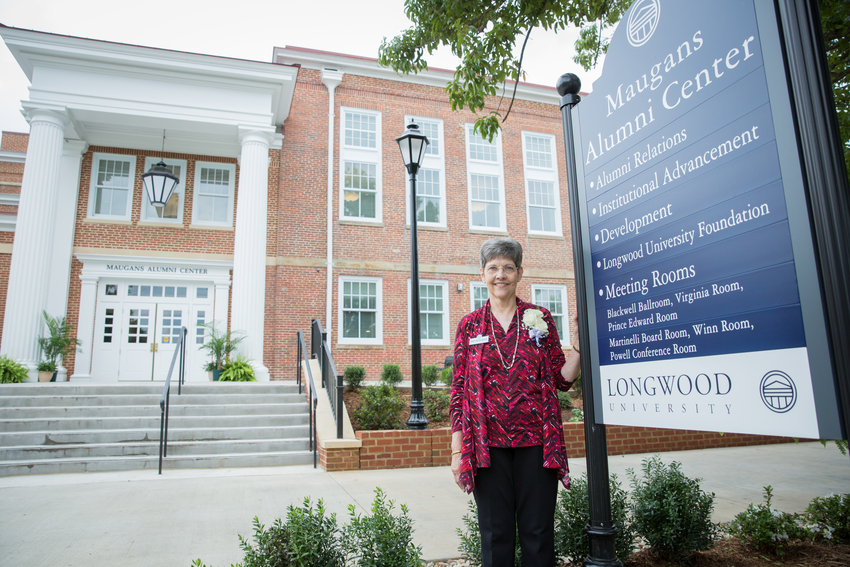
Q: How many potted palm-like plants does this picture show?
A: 2